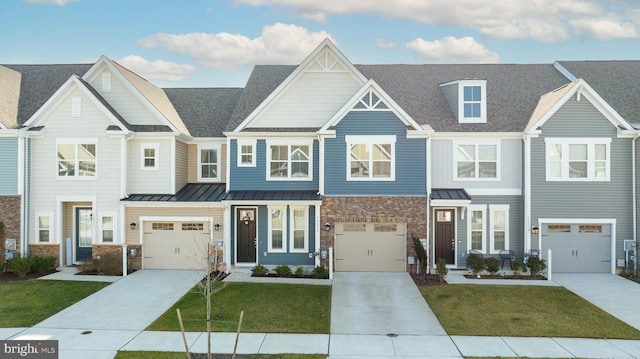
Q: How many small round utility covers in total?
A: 2